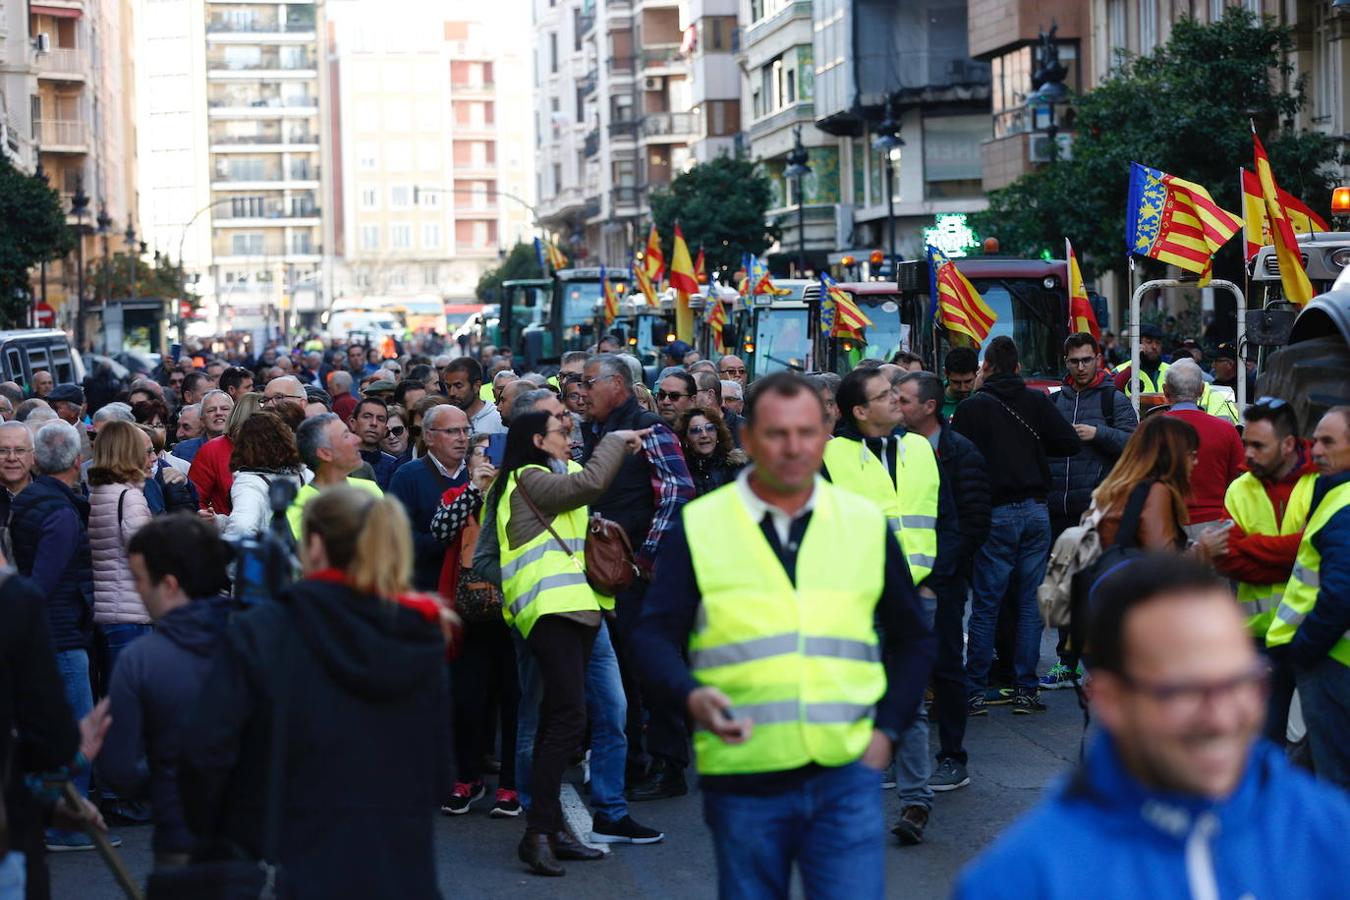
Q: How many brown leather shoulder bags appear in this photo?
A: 1